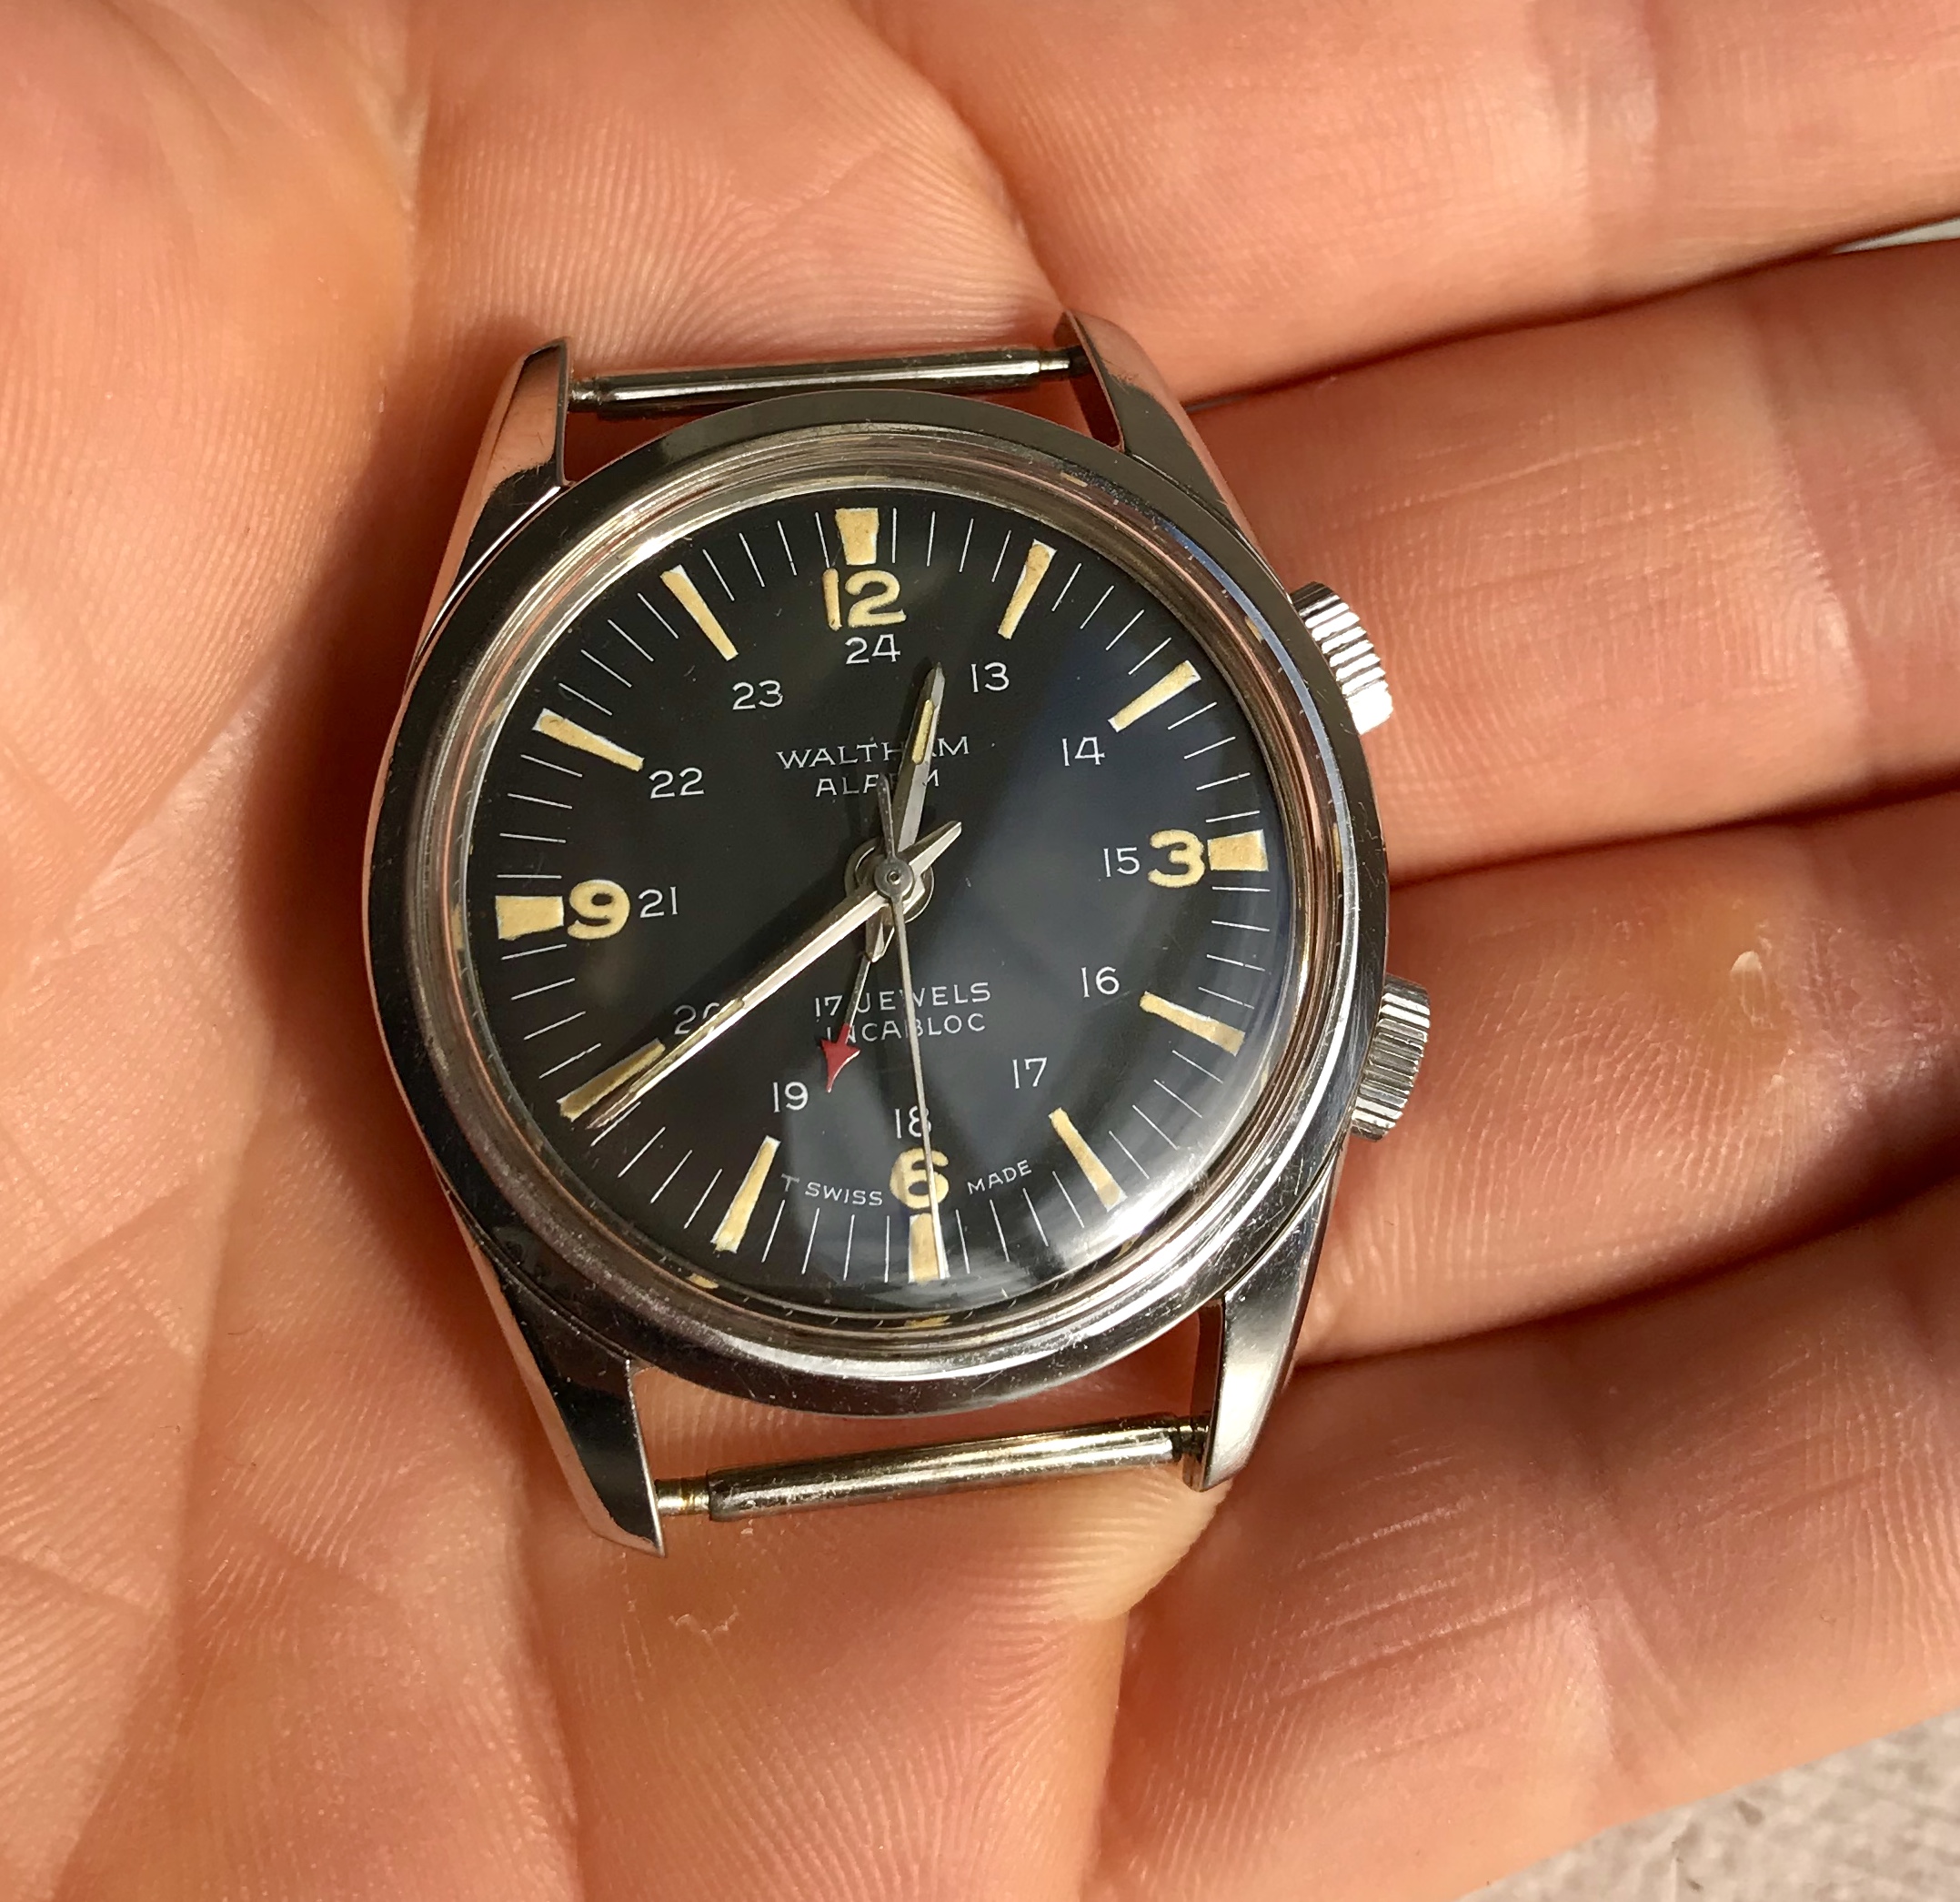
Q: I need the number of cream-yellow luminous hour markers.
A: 12